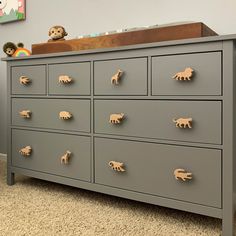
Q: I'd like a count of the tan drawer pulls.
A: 12